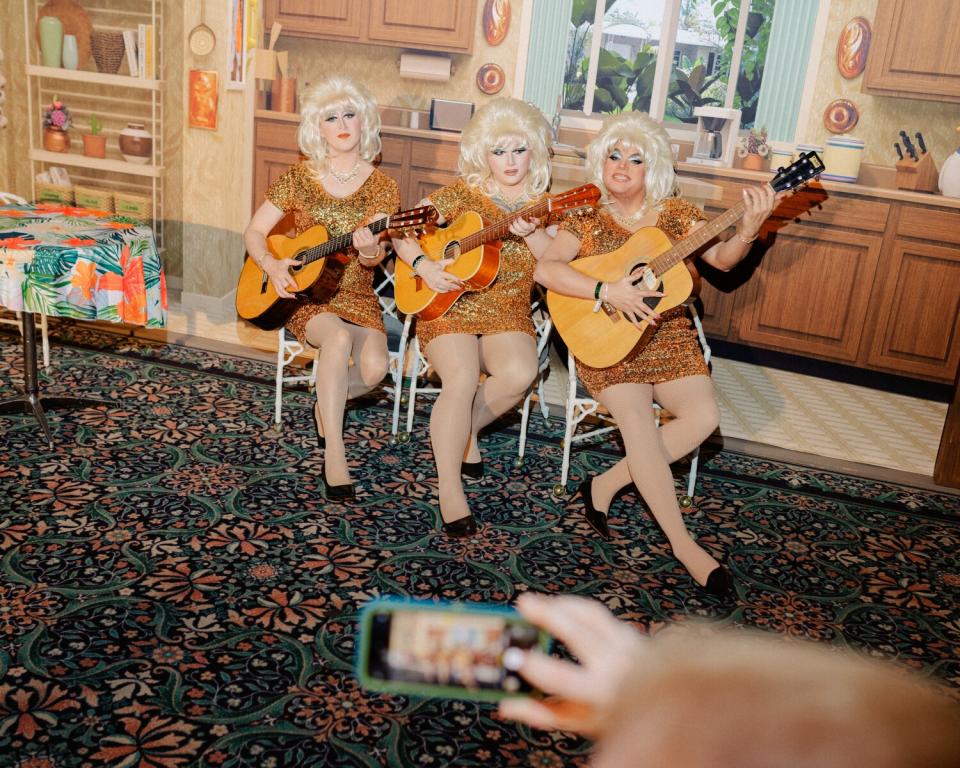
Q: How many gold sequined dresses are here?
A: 3